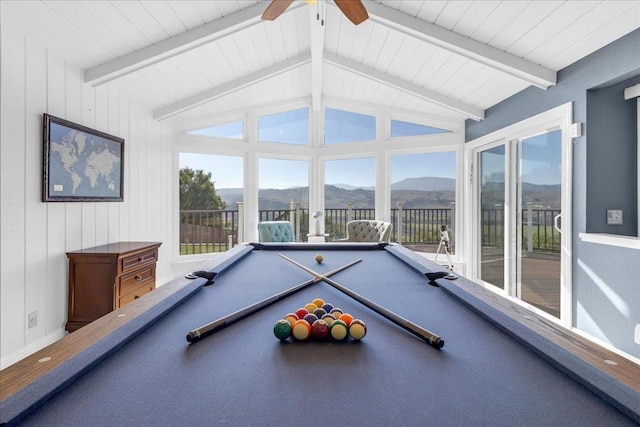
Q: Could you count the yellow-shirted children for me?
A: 0